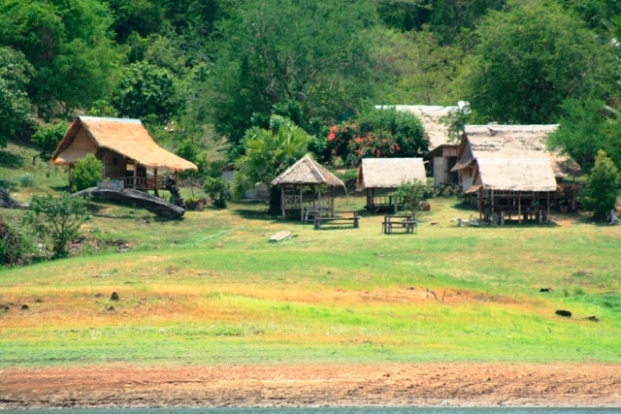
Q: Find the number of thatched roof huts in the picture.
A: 6